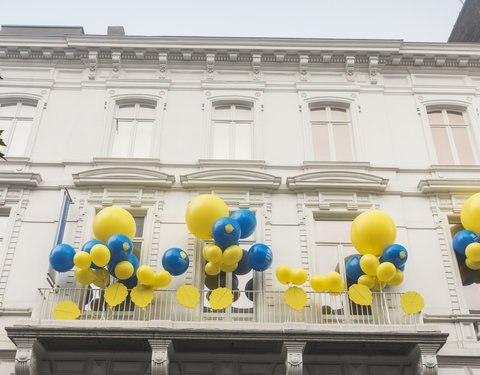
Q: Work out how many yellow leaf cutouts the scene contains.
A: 8